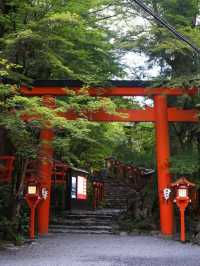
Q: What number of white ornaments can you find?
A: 2